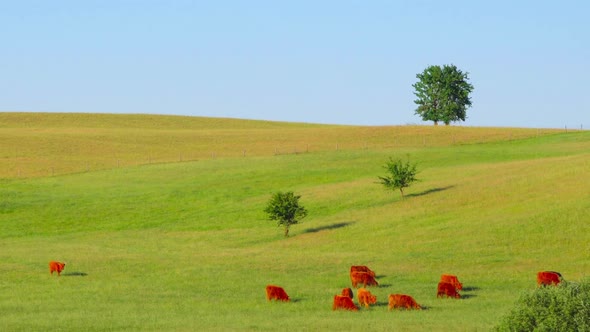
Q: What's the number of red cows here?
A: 11